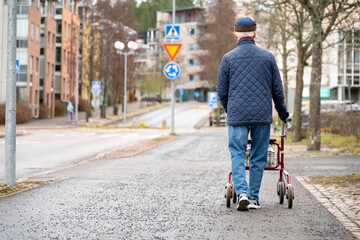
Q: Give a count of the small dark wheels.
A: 4